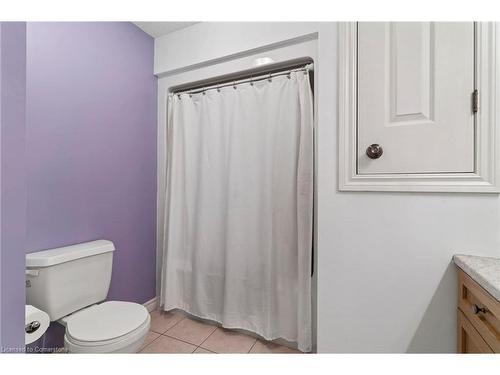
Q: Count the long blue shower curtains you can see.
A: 0